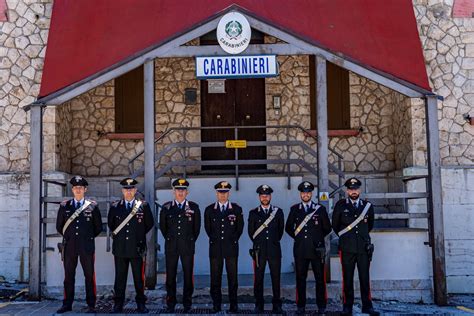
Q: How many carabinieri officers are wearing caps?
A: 7